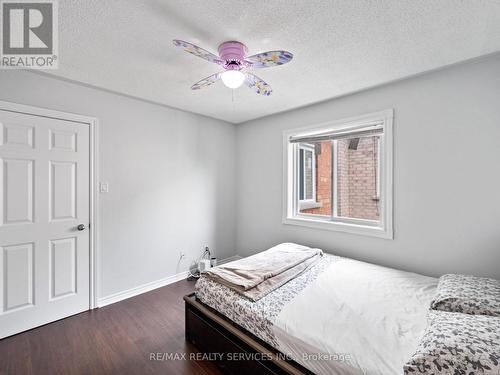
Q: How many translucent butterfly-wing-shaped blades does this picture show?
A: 4